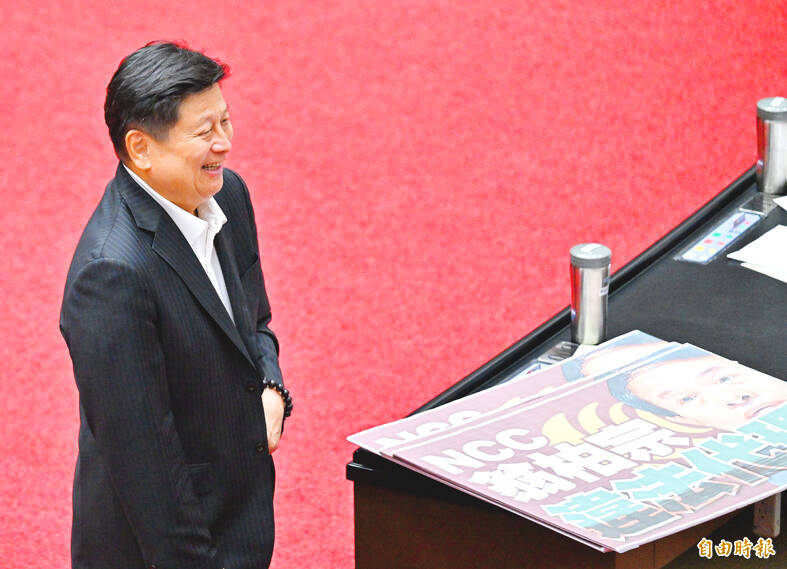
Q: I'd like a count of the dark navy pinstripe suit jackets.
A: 1